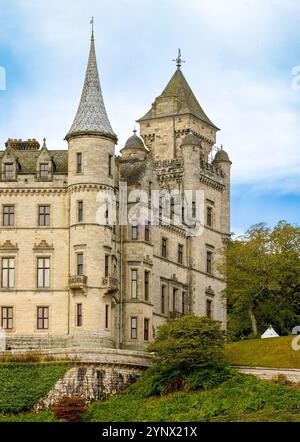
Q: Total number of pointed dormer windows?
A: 2